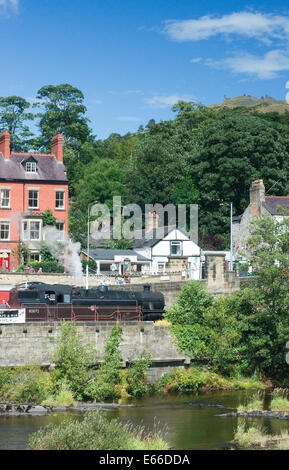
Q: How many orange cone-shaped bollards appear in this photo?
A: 0